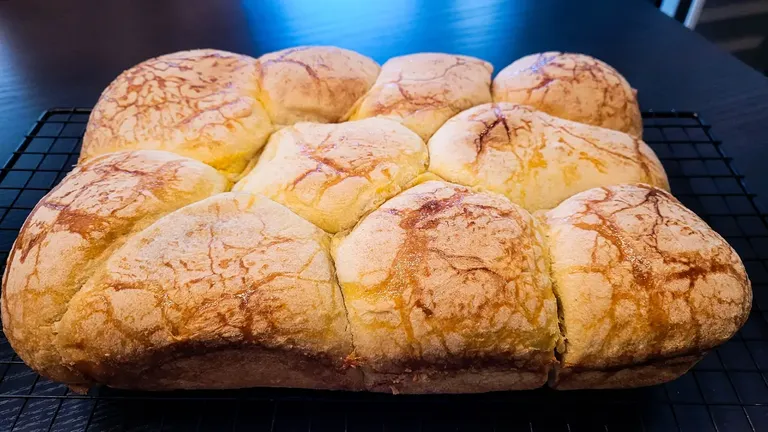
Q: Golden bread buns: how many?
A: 10